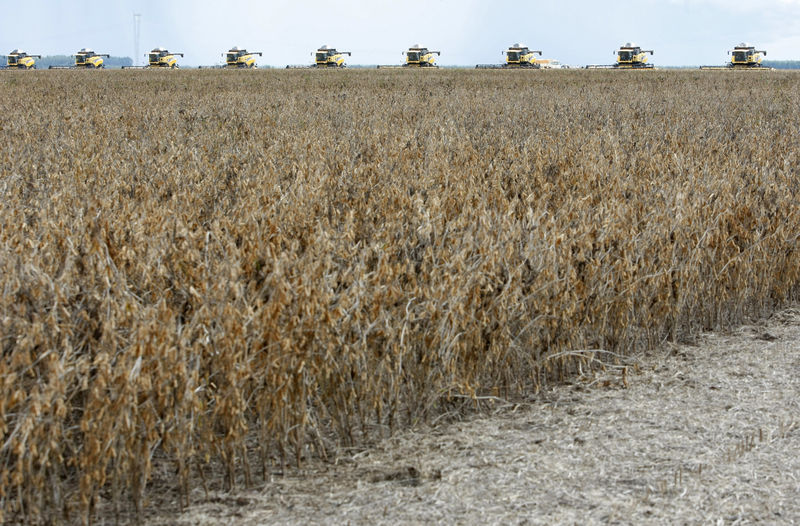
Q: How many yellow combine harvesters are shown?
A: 9